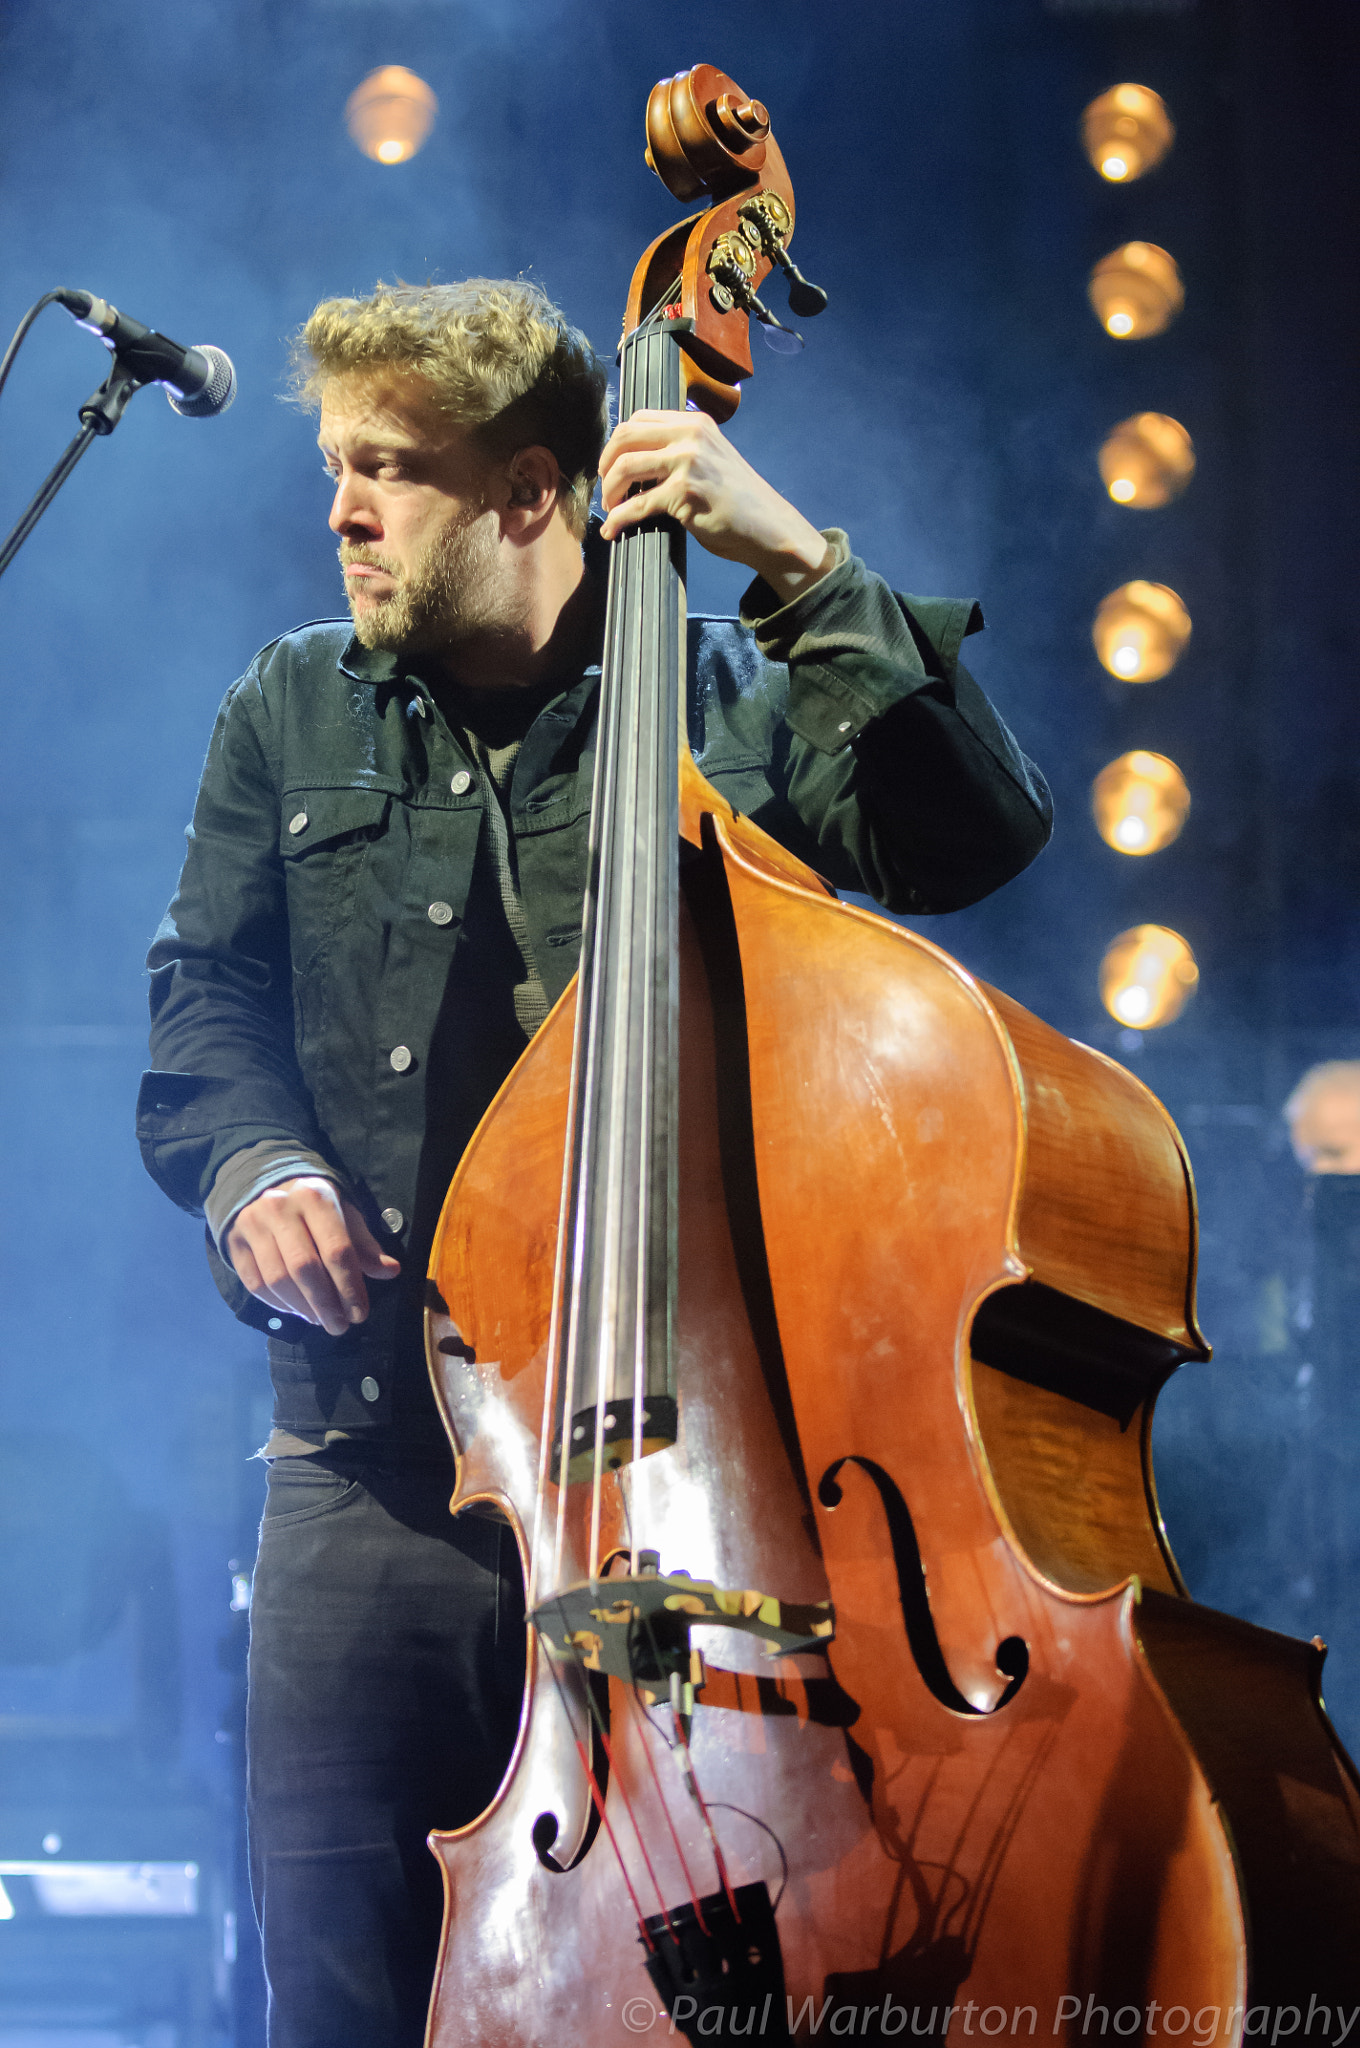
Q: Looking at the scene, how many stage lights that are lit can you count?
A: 7